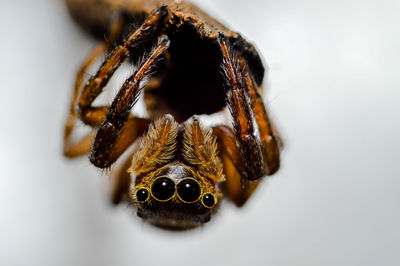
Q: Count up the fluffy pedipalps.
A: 2